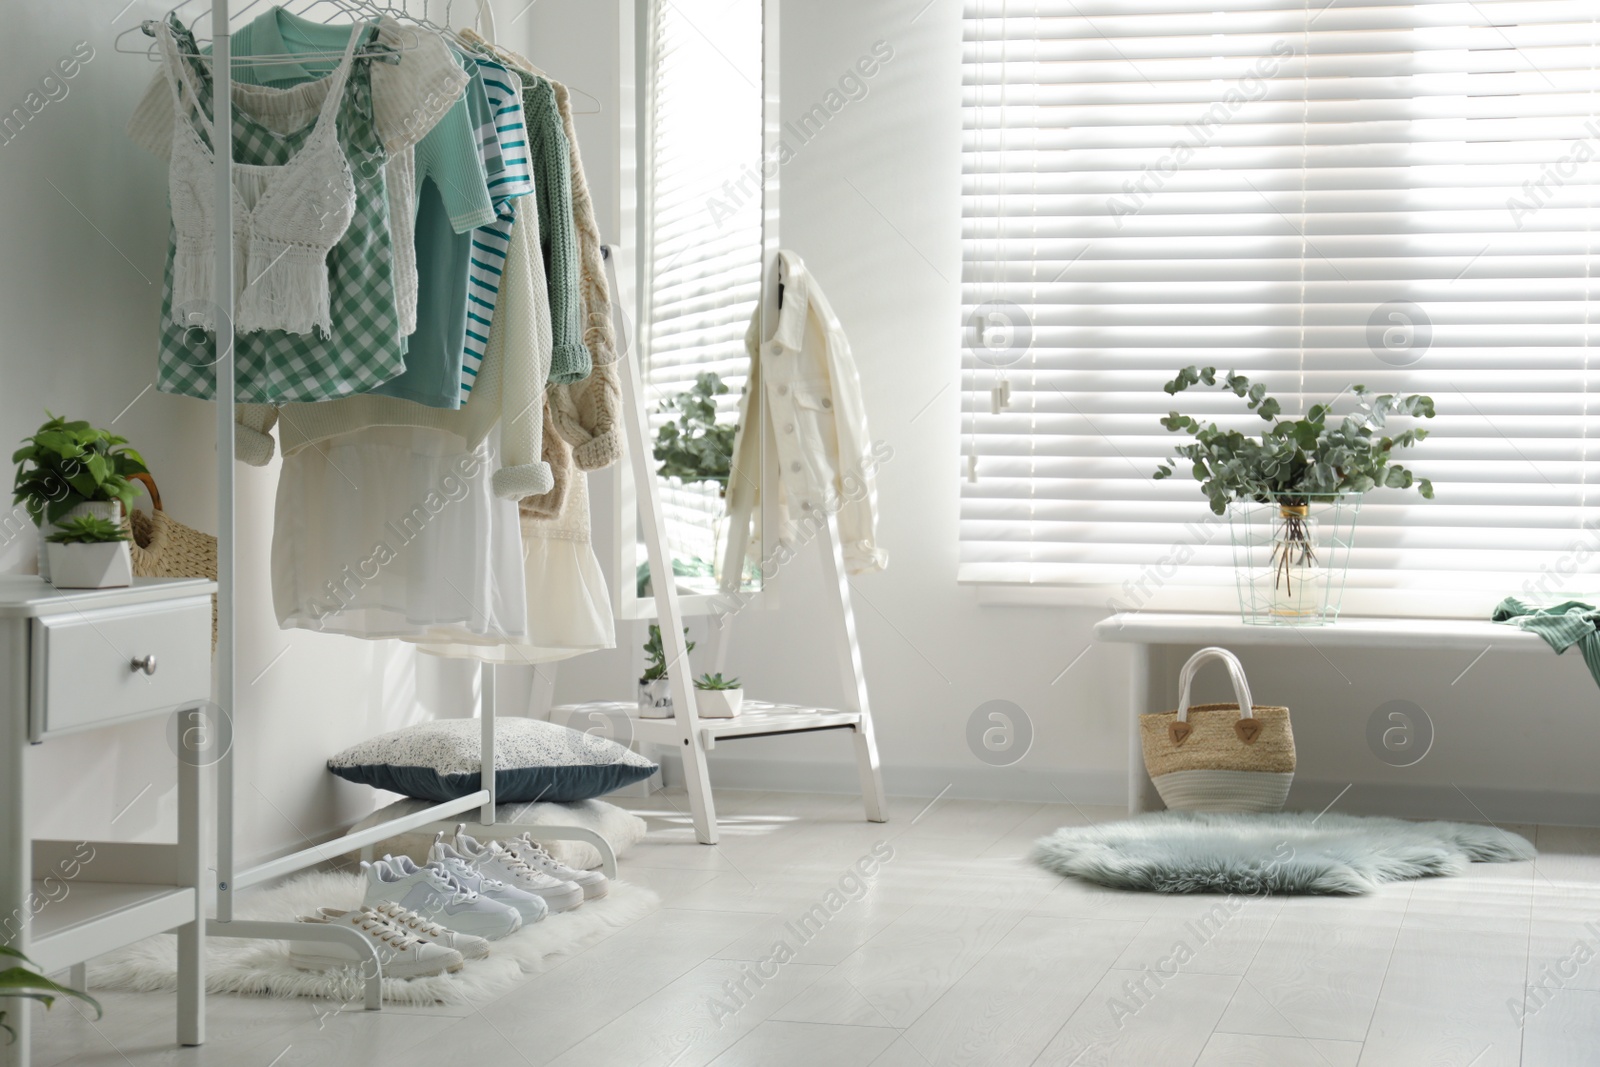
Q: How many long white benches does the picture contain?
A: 1